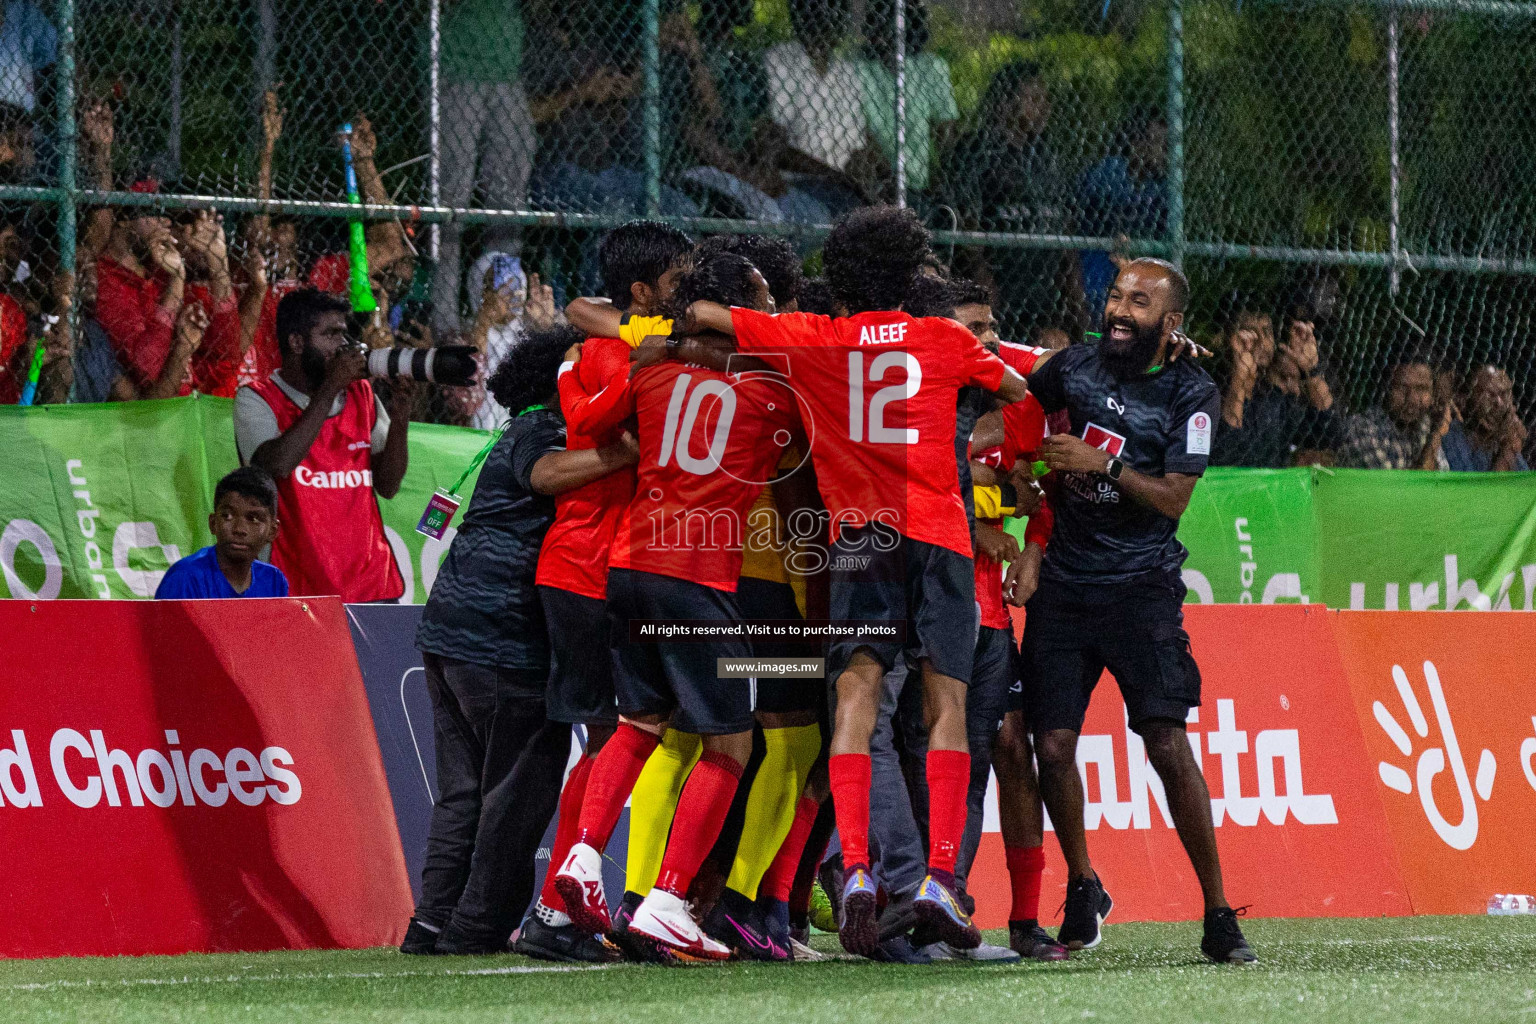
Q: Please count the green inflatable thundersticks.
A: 2